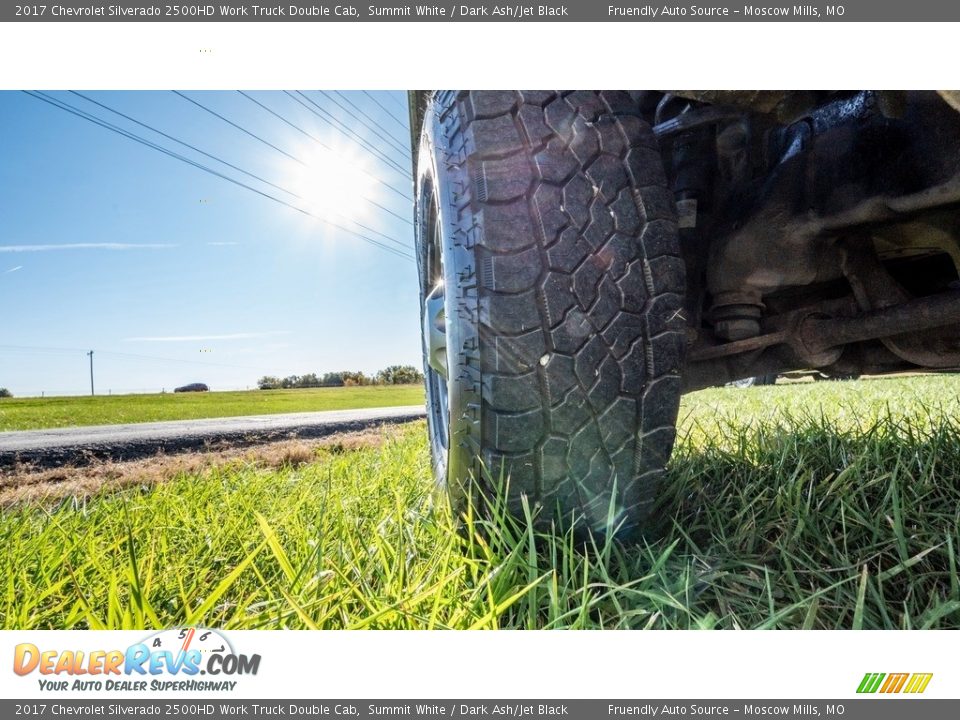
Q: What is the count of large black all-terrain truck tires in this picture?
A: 1